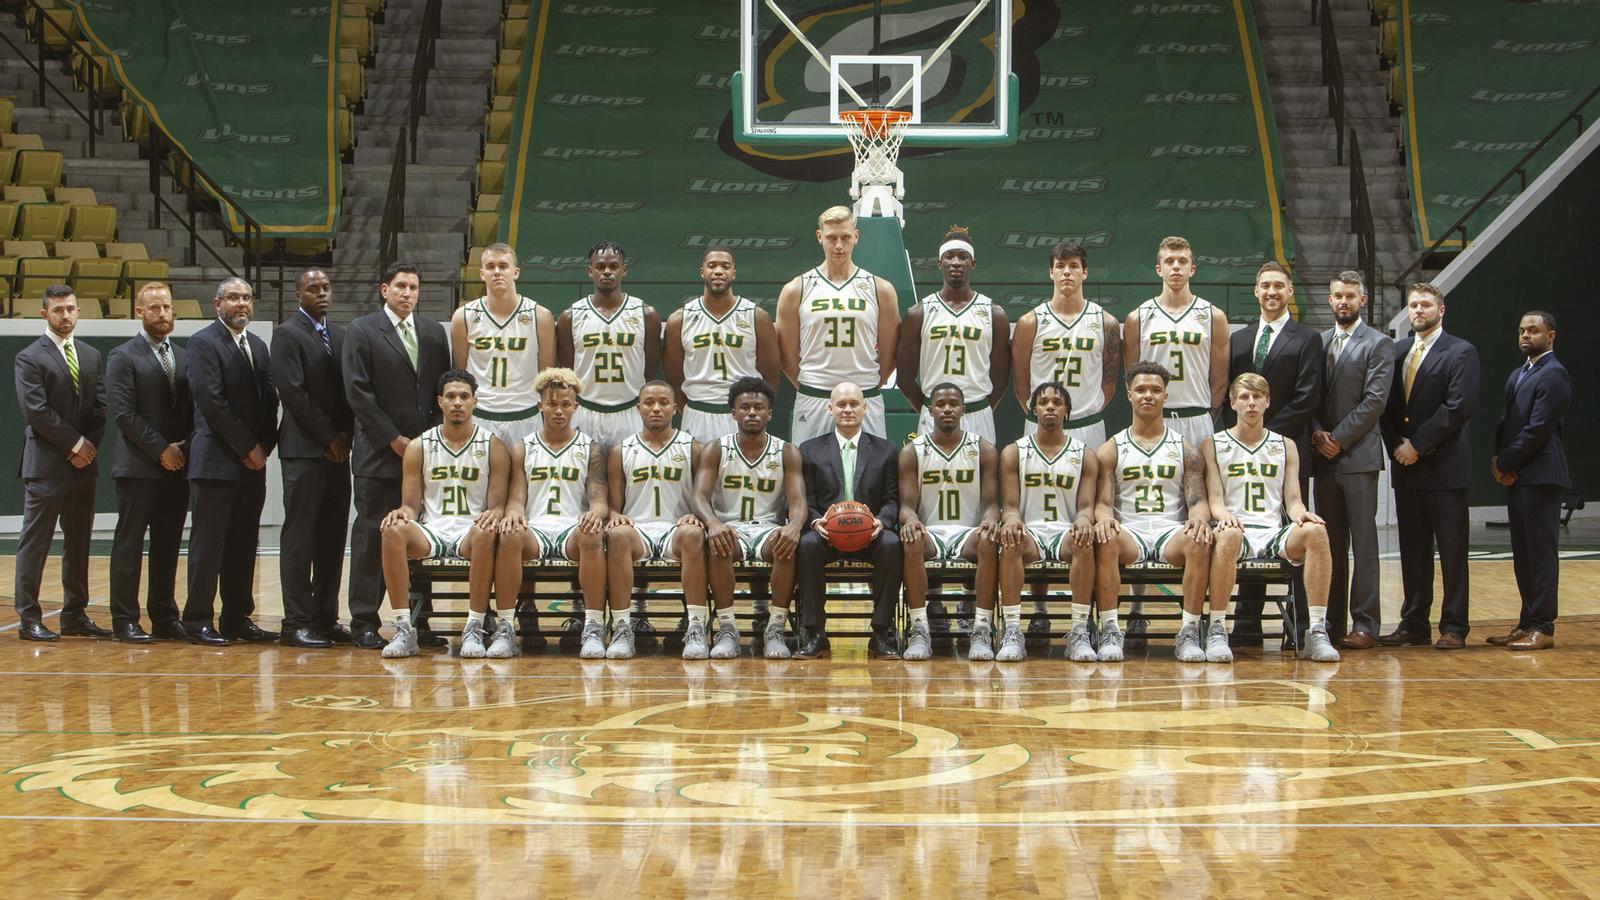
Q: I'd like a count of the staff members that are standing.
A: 9